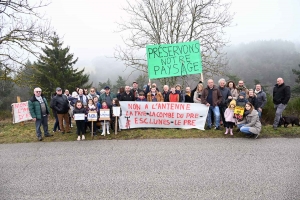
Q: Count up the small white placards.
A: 4